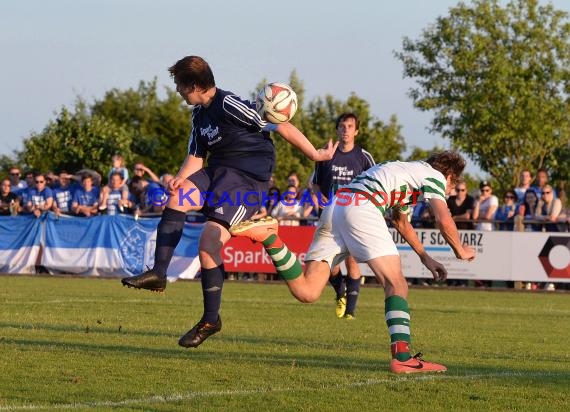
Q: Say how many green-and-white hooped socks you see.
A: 2